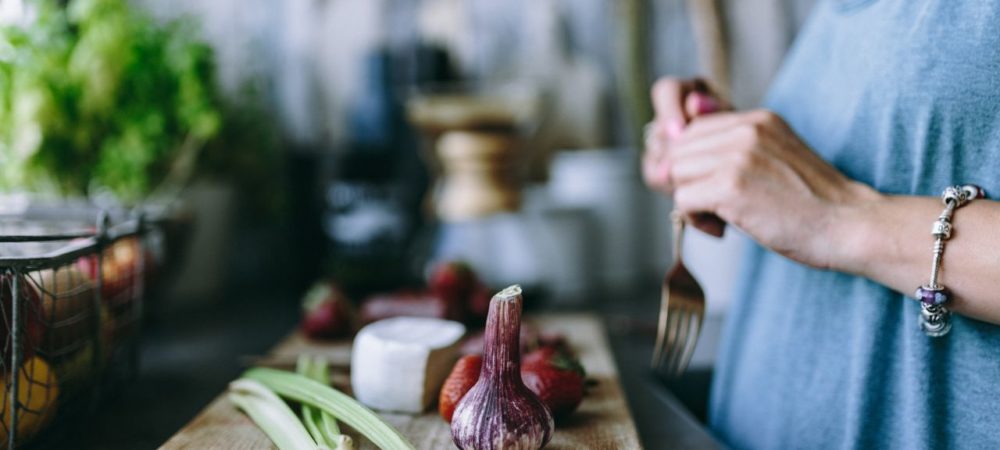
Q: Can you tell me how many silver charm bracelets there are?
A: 1